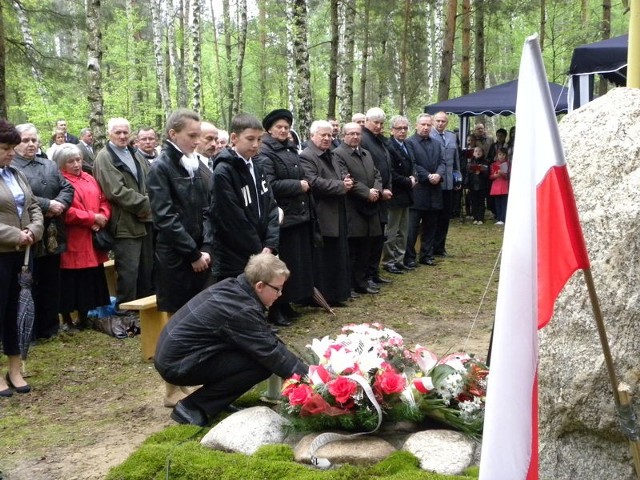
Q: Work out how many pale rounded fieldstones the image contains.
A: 3